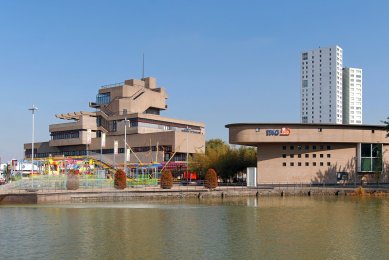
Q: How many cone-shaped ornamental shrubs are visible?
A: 4